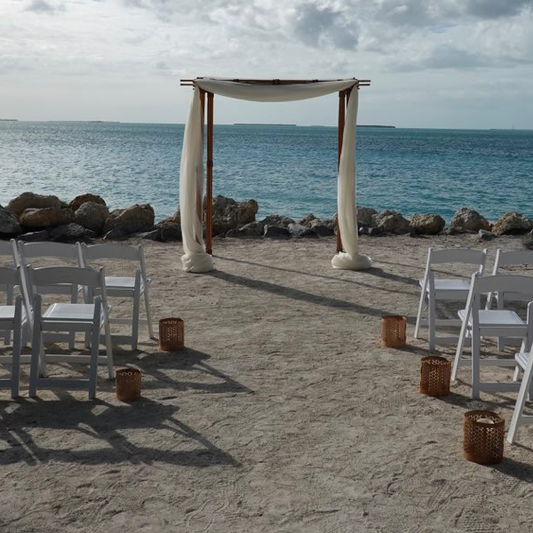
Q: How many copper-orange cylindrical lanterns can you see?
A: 5